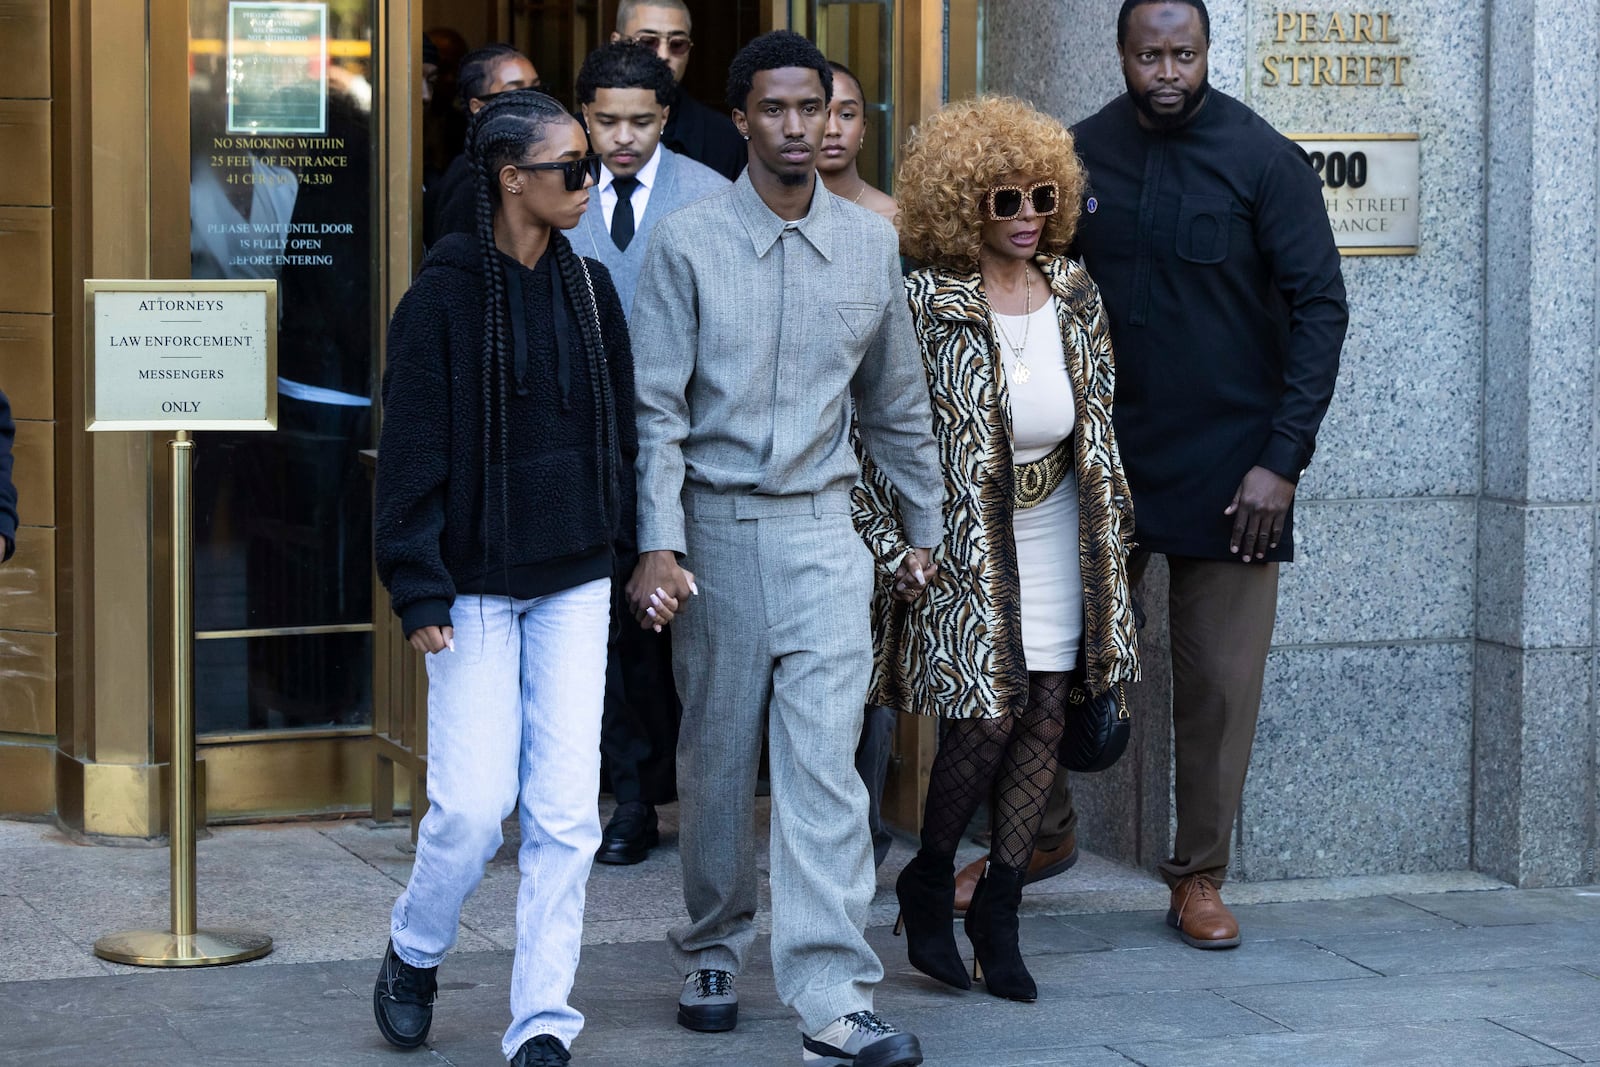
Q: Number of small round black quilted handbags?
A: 1